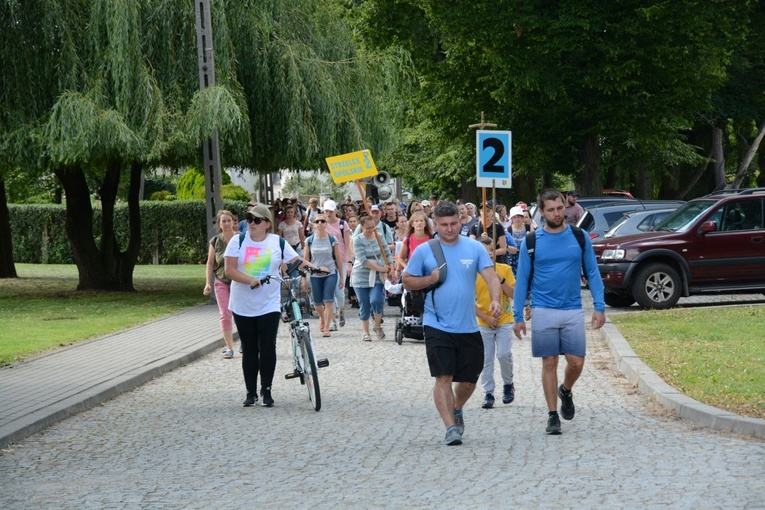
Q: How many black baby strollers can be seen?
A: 1